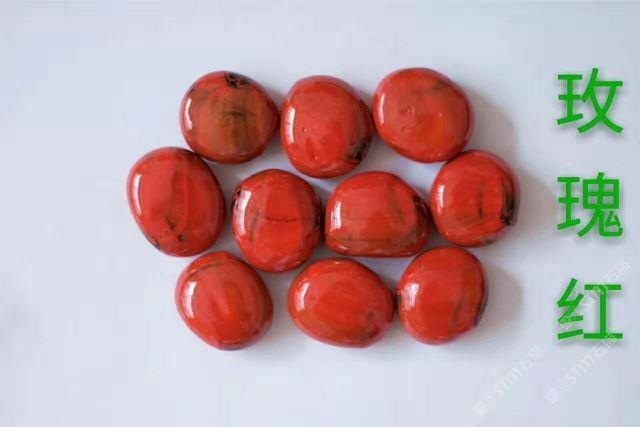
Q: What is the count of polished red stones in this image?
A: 10